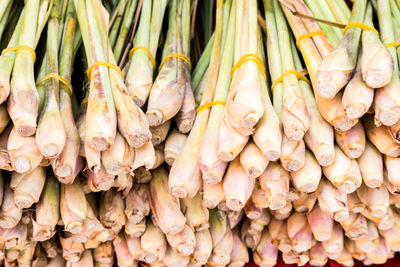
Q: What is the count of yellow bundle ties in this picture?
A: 11